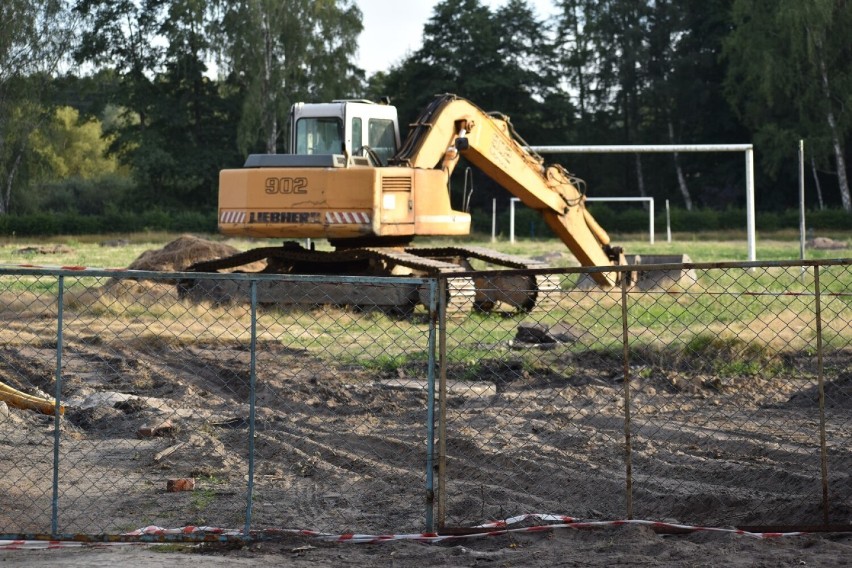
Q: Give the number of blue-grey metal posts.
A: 3